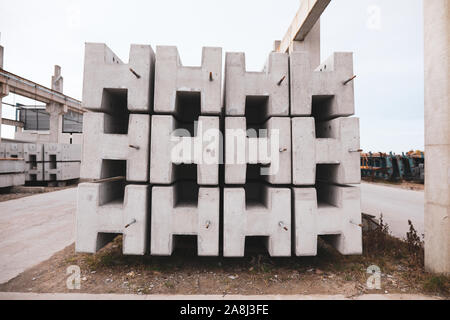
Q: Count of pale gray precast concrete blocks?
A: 12